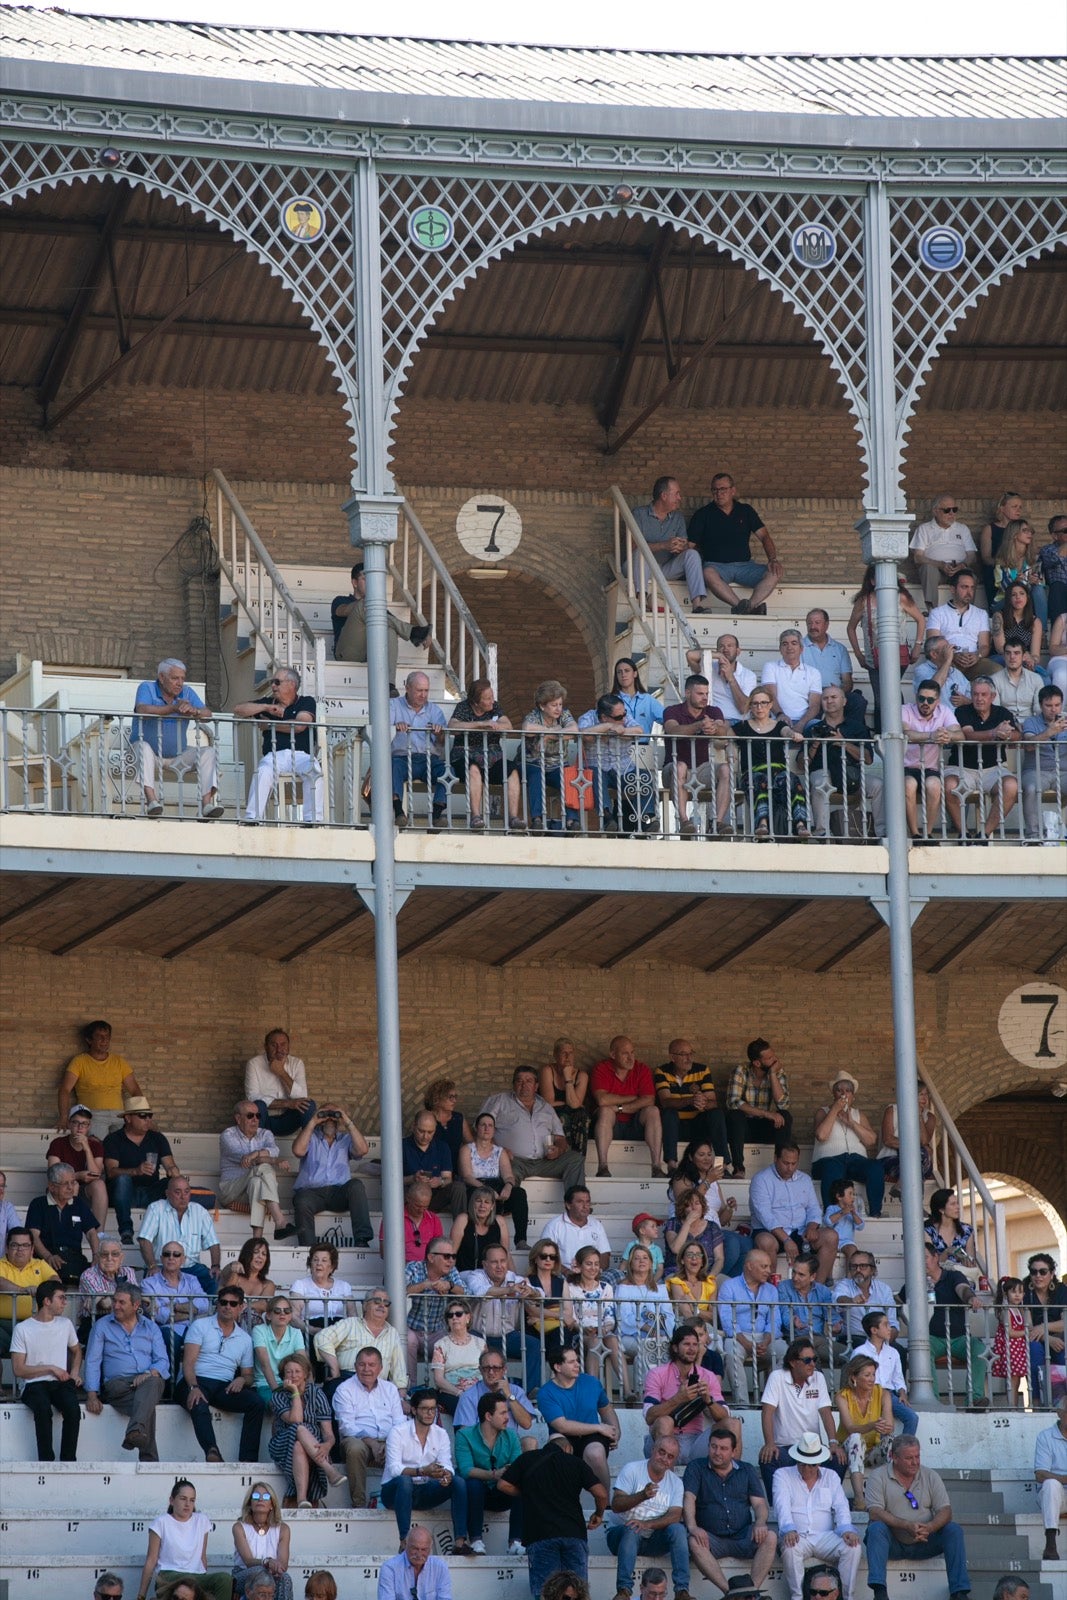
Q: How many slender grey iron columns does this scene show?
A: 2